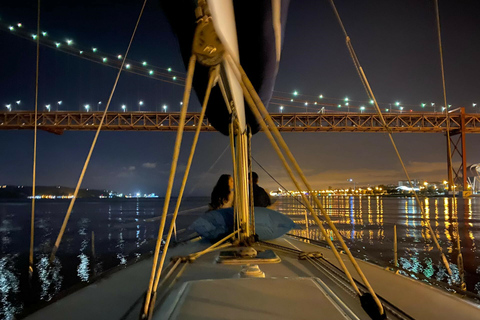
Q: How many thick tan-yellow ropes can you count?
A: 4